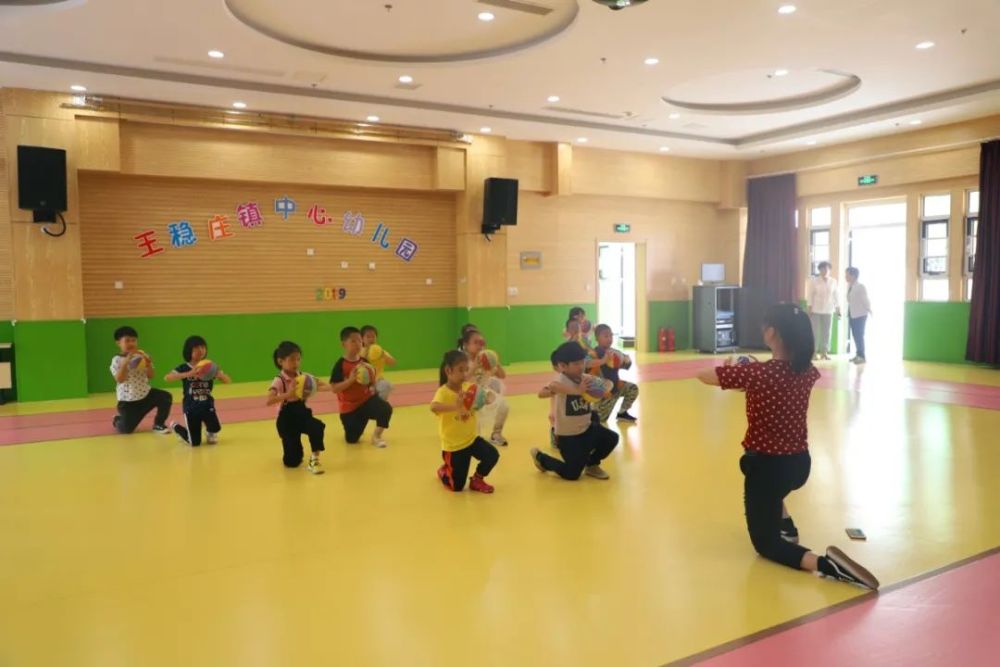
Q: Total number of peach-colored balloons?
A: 0